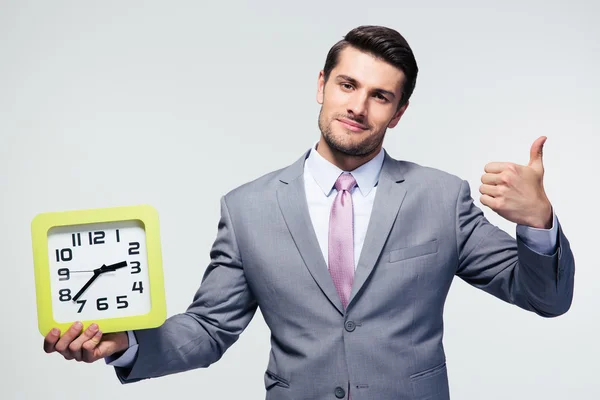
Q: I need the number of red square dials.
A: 0